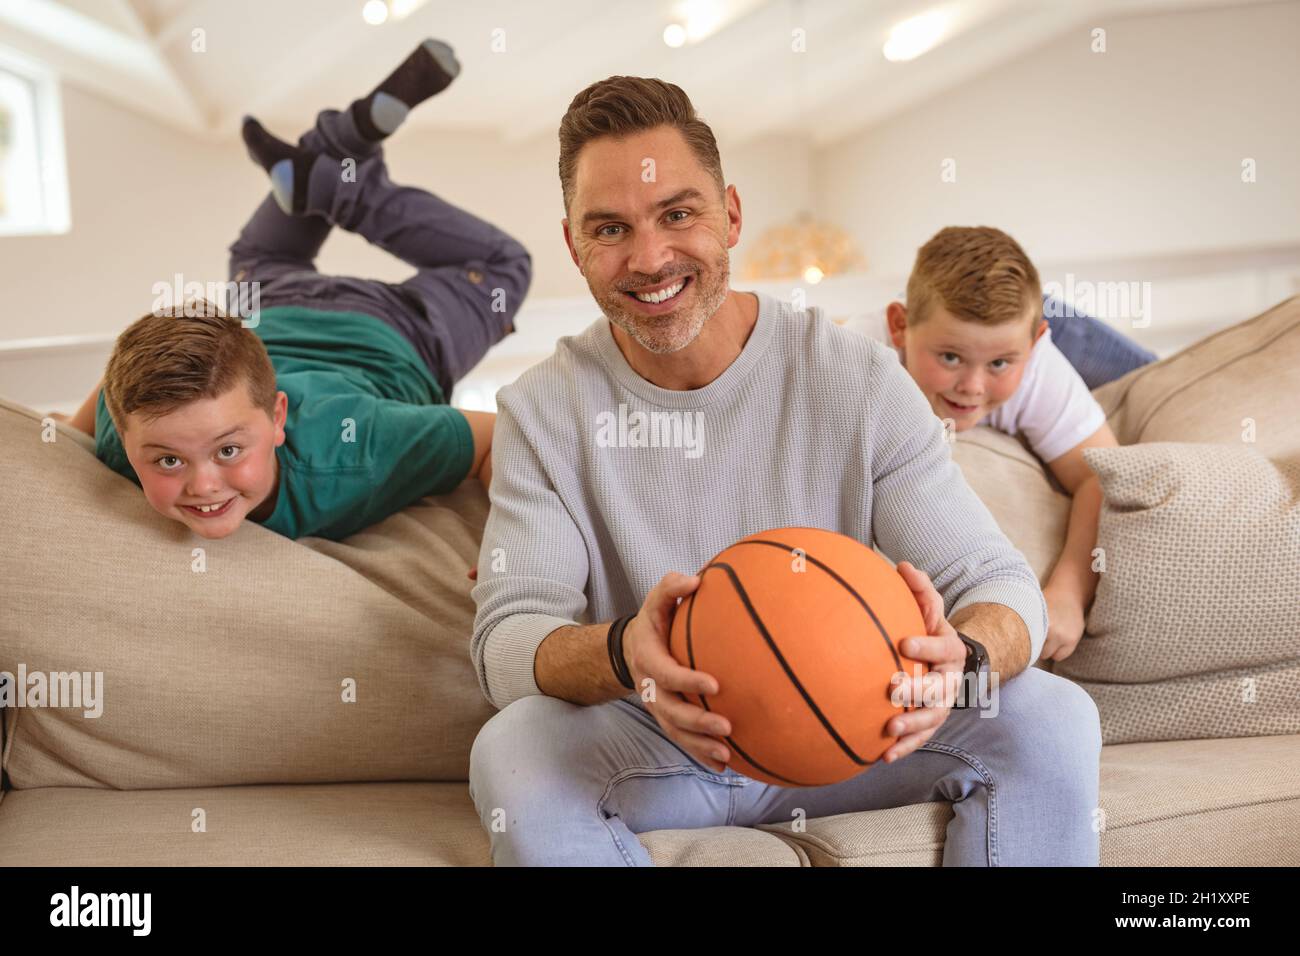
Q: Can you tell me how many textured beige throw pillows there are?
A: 1